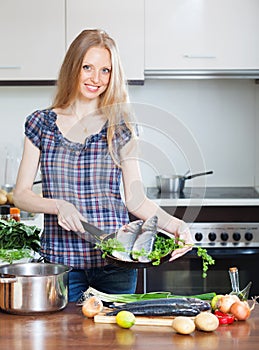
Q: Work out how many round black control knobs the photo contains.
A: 5